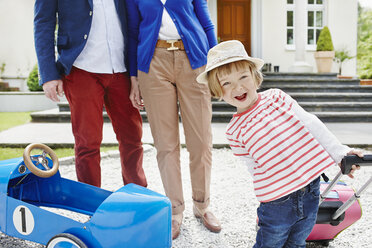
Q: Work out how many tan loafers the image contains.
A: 2